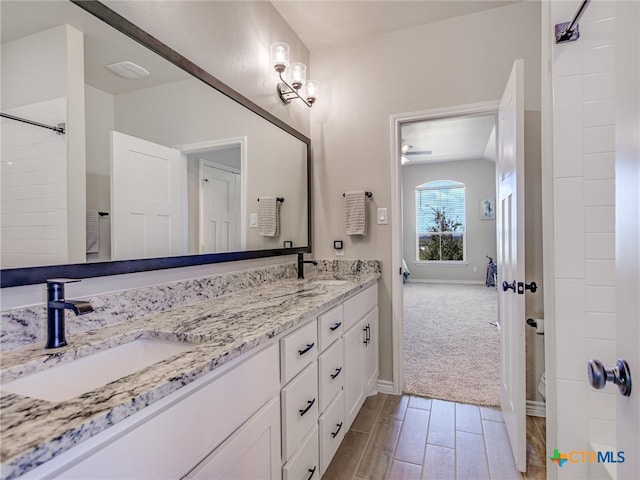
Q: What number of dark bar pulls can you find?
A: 8